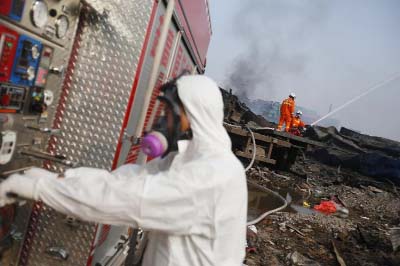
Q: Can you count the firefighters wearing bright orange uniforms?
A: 2